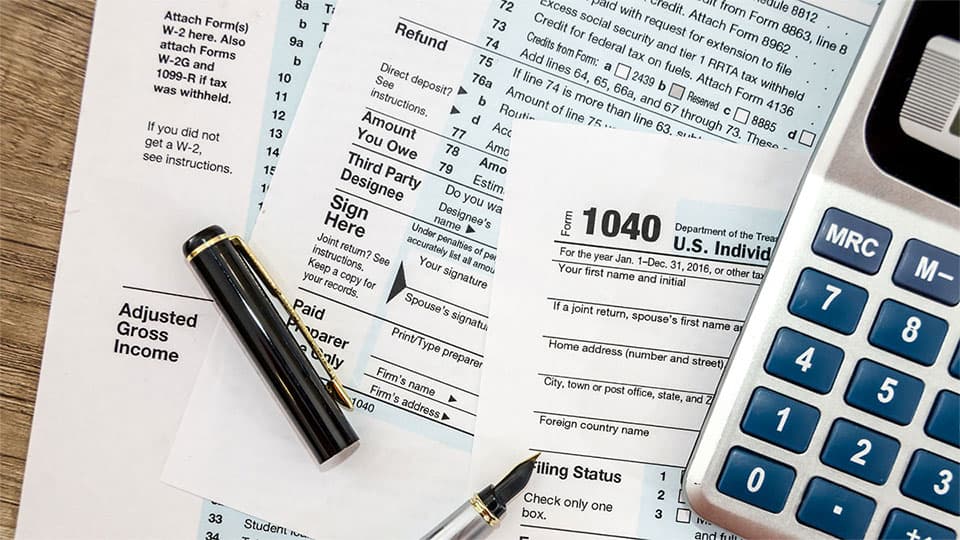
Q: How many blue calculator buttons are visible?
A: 14